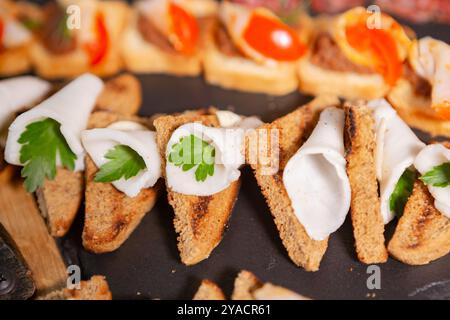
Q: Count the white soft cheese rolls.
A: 7